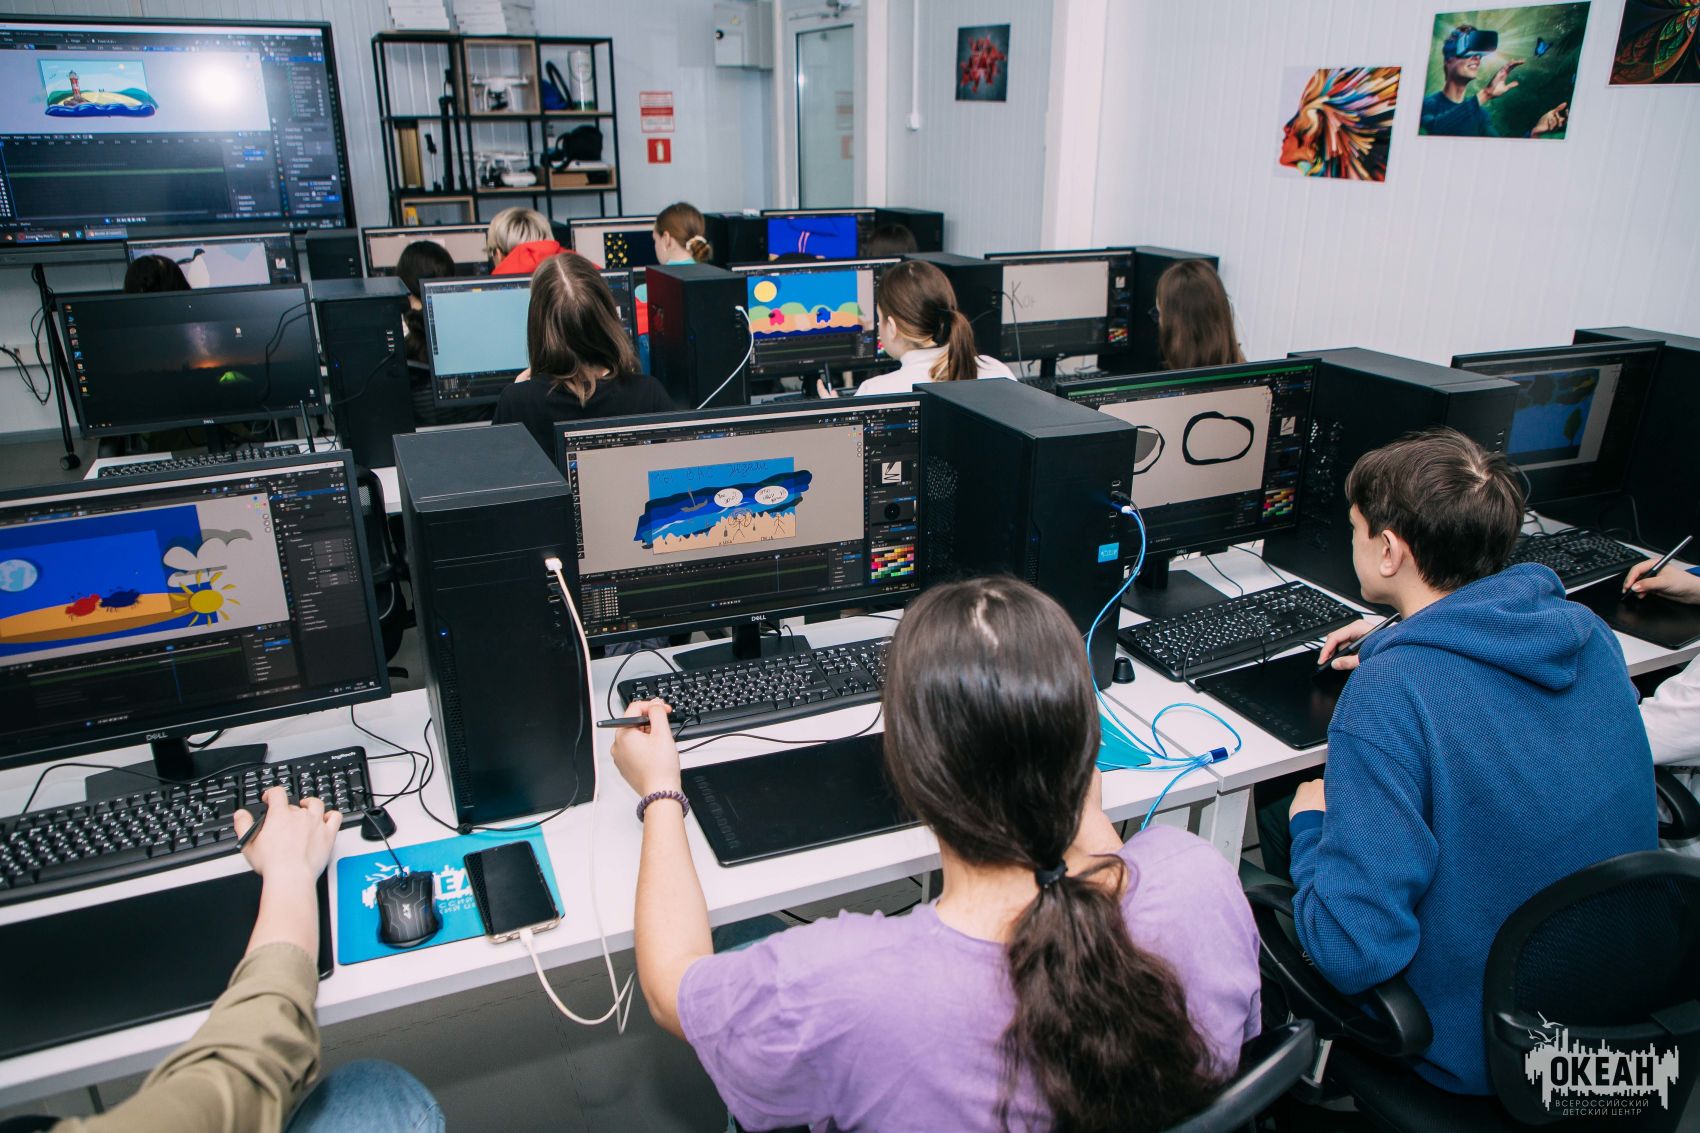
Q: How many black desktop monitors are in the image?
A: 12